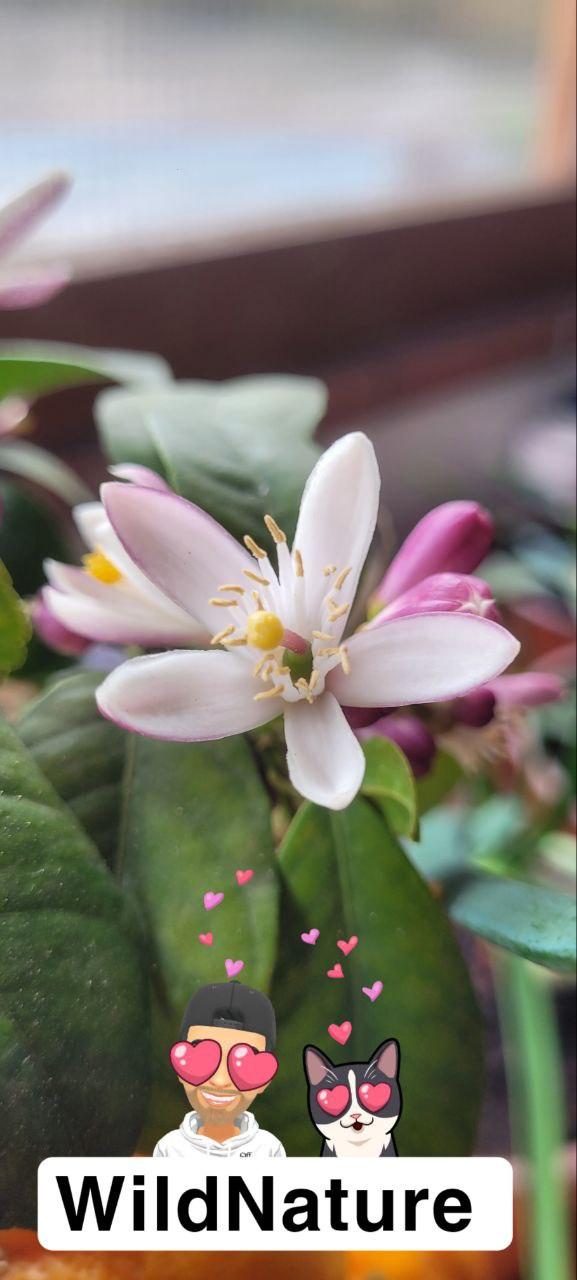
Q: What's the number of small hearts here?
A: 9